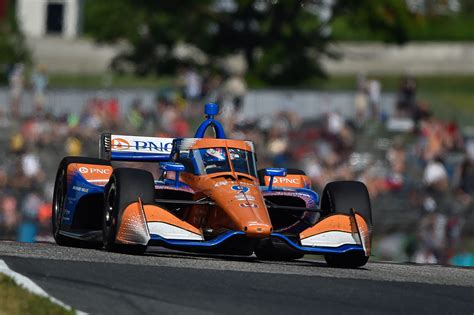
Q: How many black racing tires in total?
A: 4